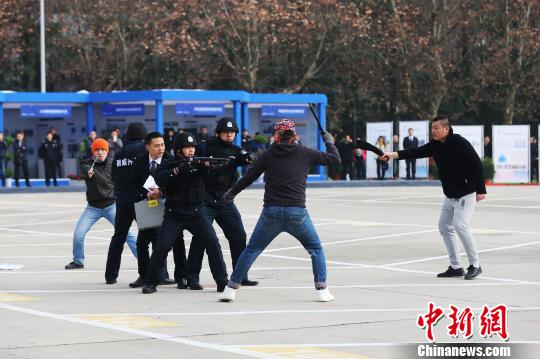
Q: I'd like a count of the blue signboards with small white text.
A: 4